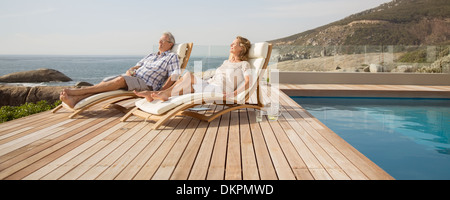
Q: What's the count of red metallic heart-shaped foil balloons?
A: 0